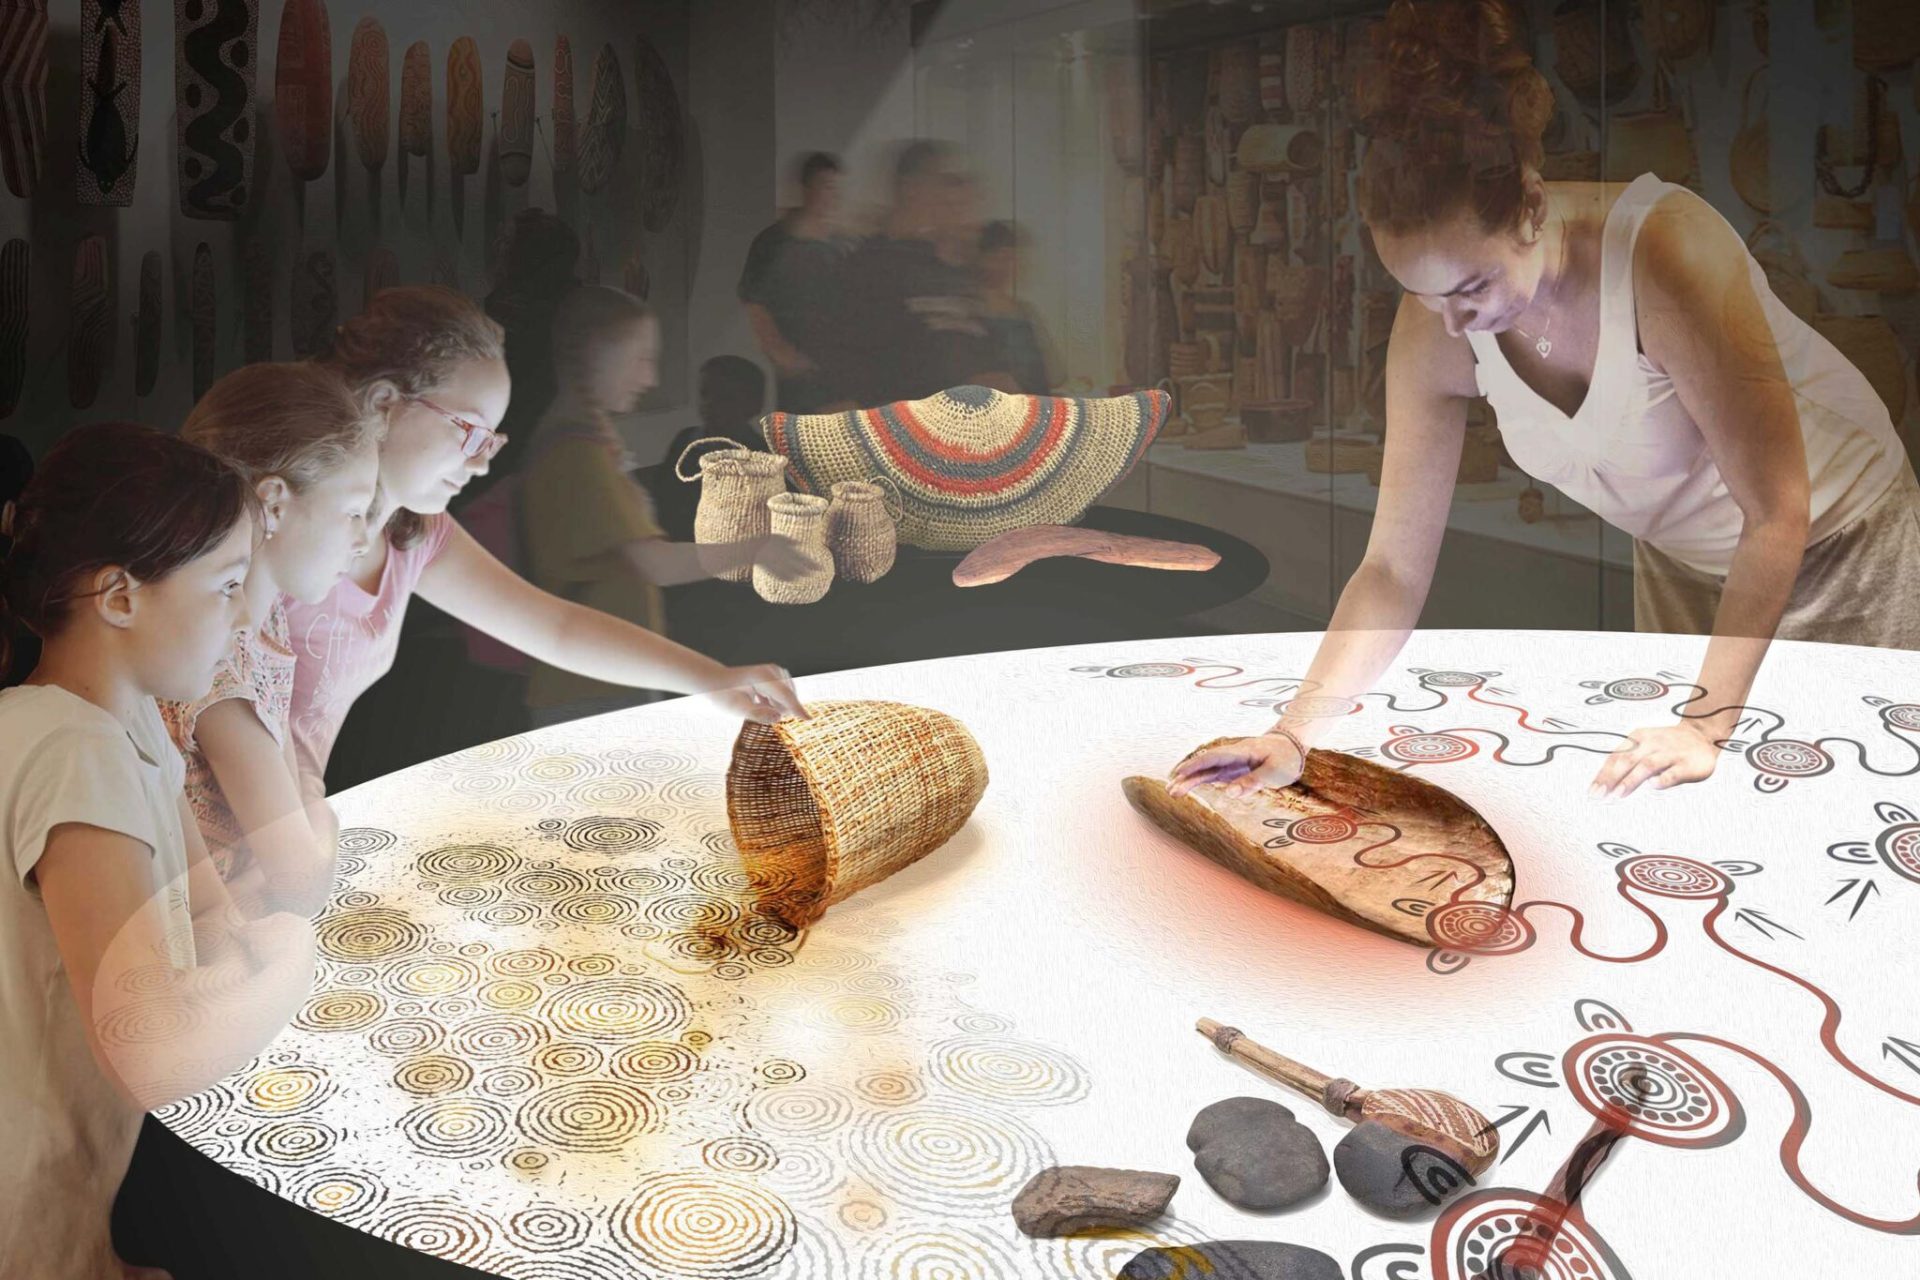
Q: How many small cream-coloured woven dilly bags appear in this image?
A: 3